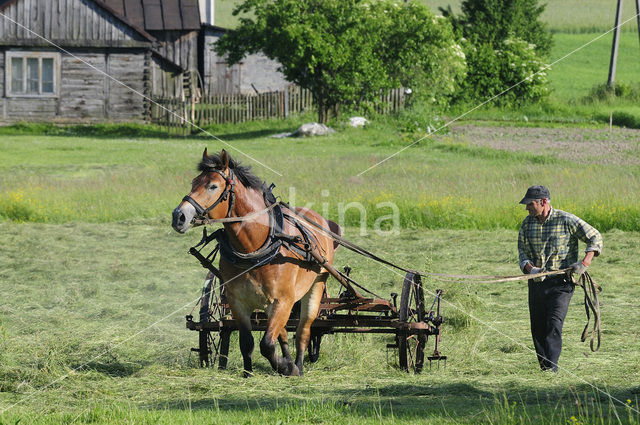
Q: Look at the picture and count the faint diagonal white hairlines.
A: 4